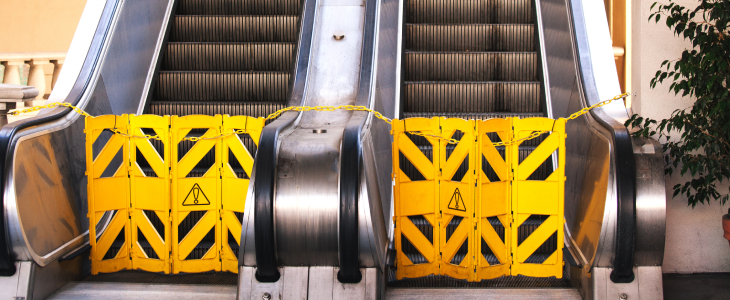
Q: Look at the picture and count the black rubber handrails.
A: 4